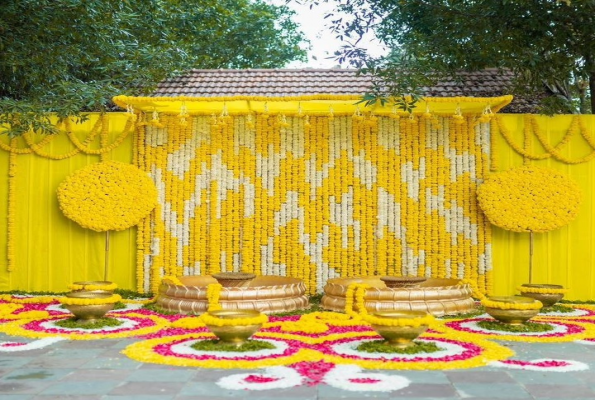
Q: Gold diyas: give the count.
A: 6